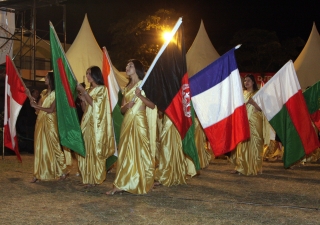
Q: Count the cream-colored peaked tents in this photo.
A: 3